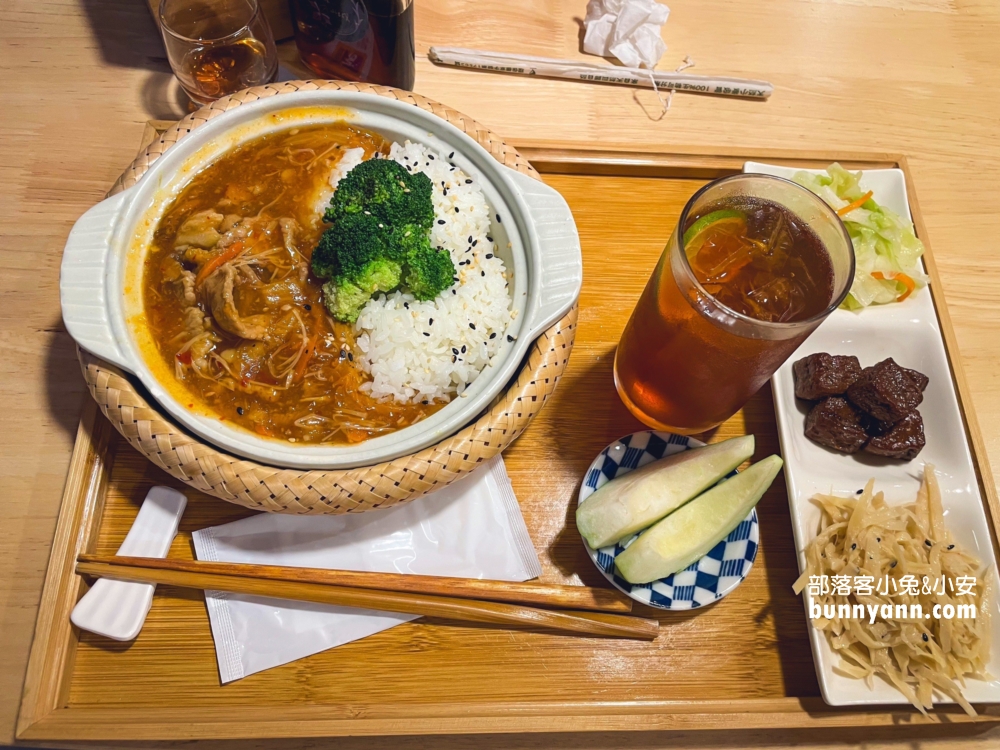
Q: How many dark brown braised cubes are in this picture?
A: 5